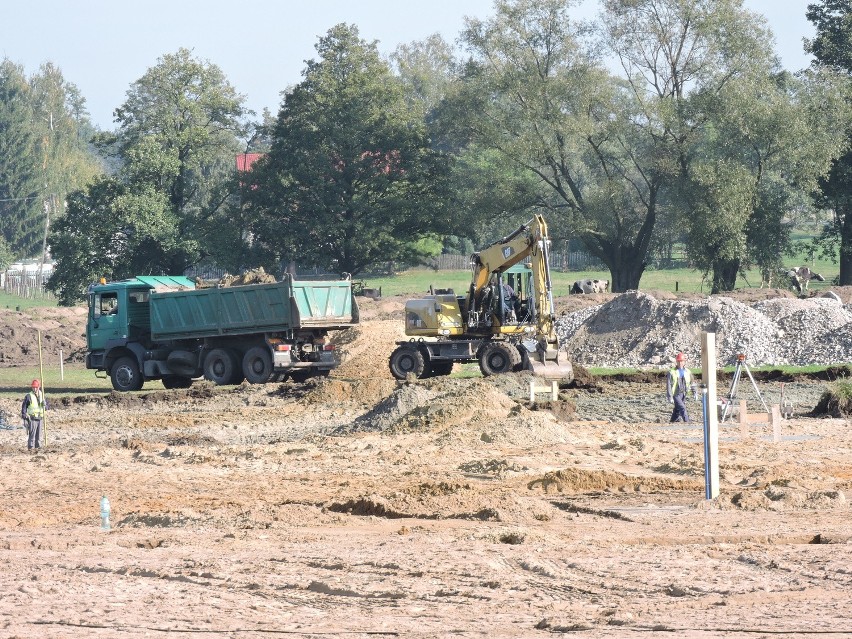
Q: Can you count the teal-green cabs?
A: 1